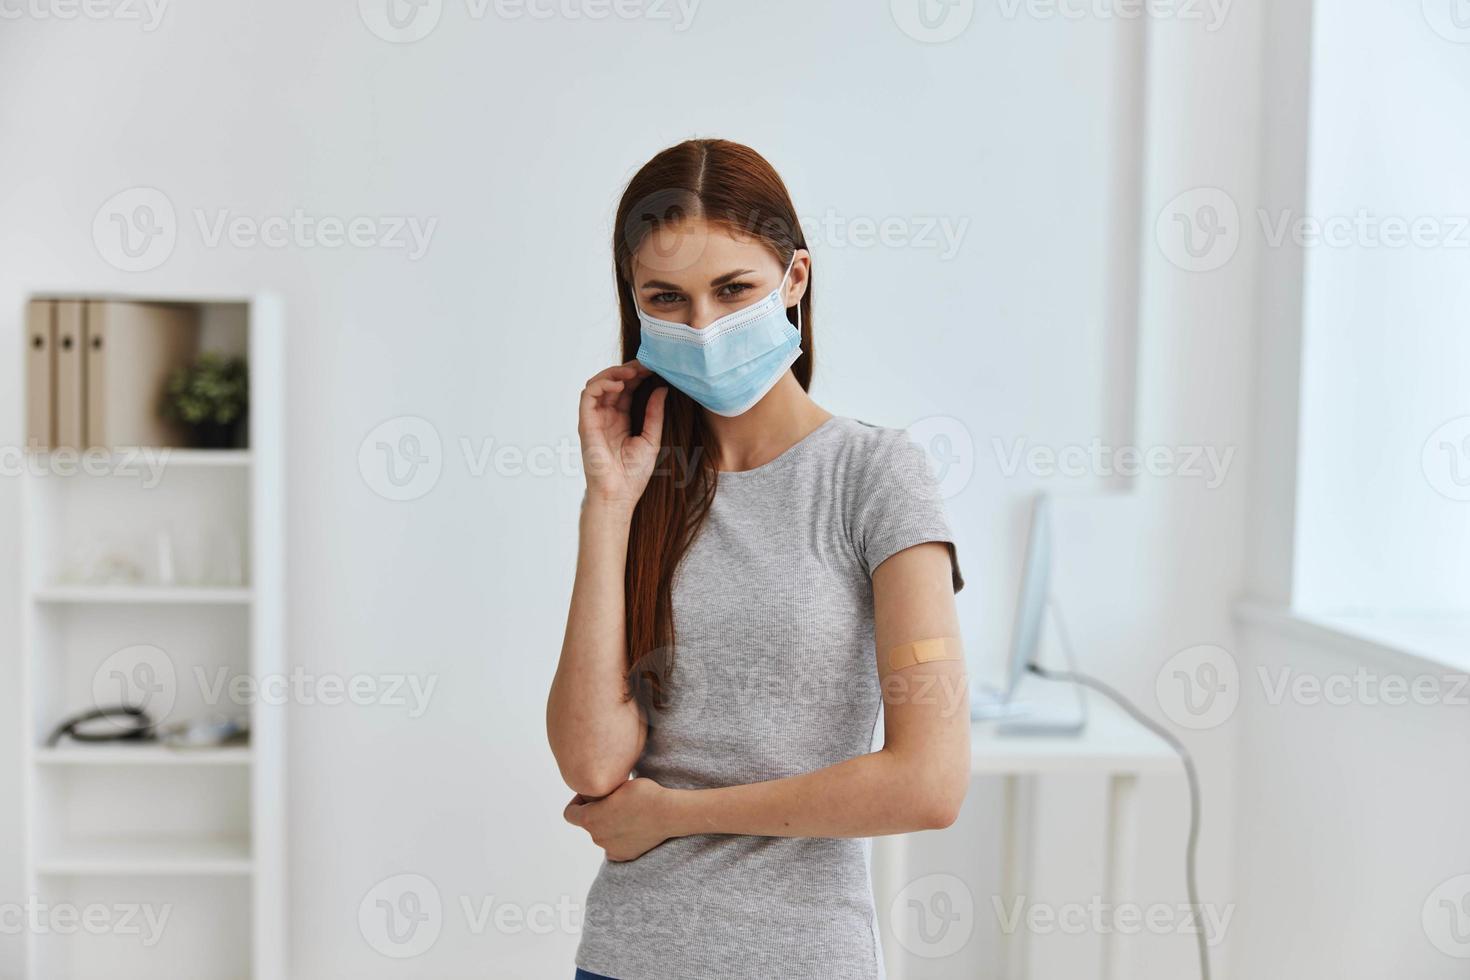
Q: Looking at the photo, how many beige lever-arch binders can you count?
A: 3